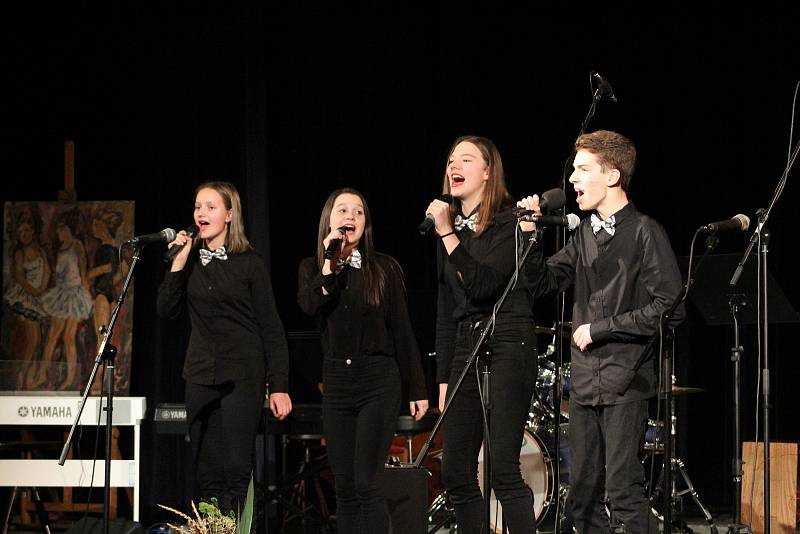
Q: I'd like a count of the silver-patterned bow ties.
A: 4